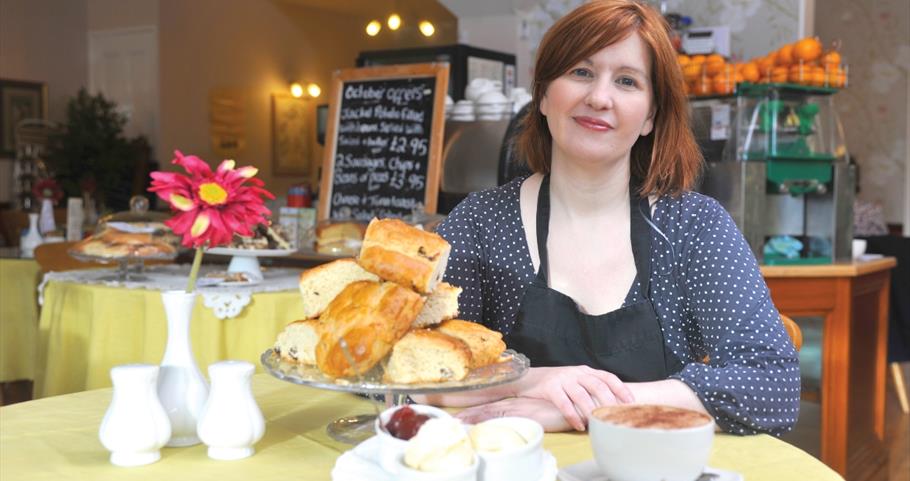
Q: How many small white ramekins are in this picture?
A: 3